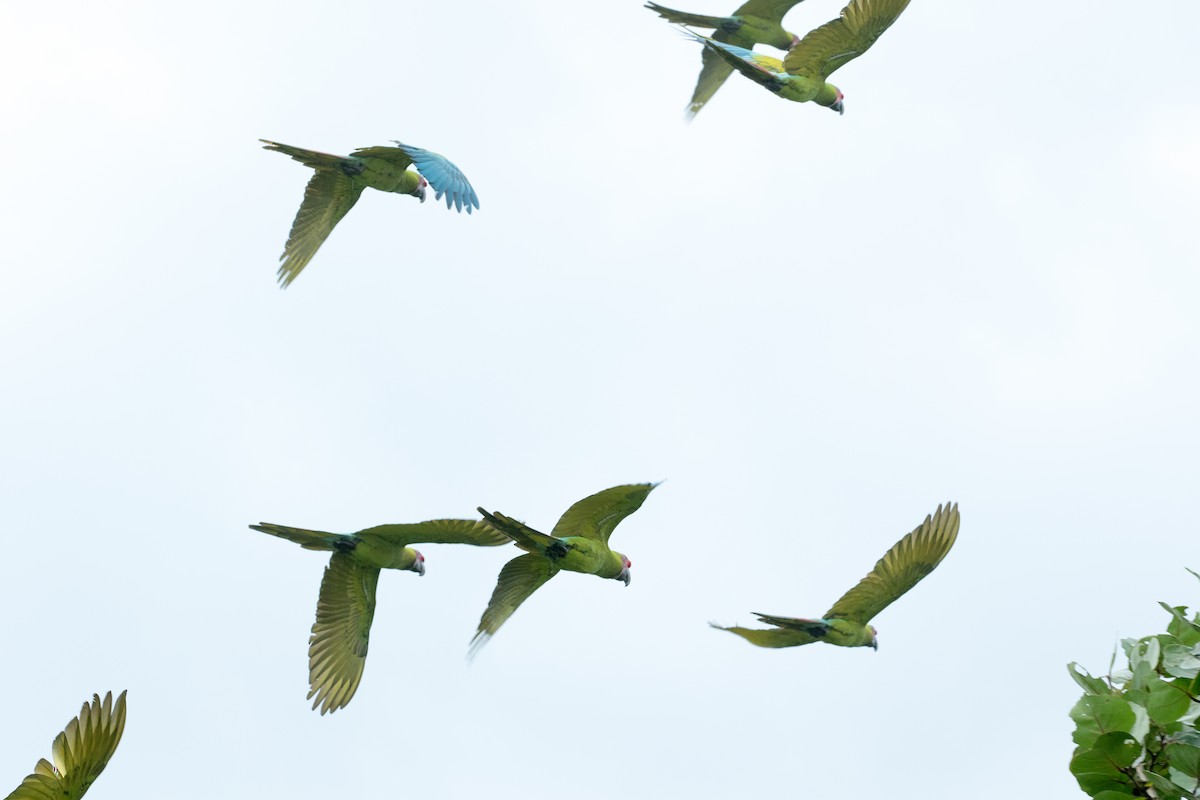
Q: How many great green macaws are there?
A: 7